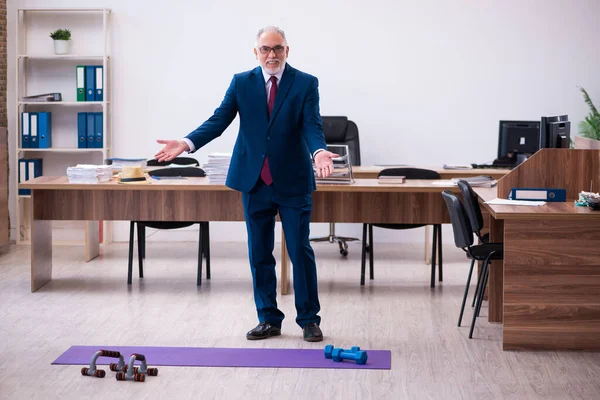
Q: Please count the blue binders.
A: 11